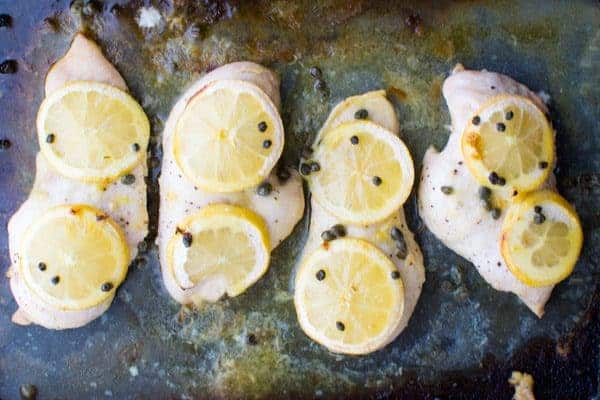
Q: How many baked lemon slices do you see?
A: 8